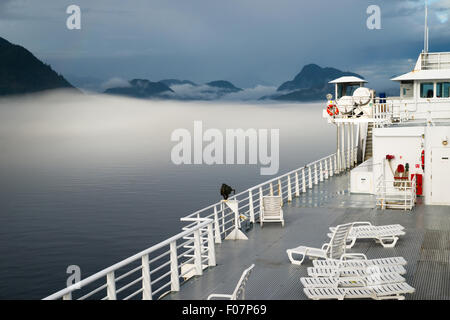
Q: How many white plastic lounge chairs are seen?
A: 9